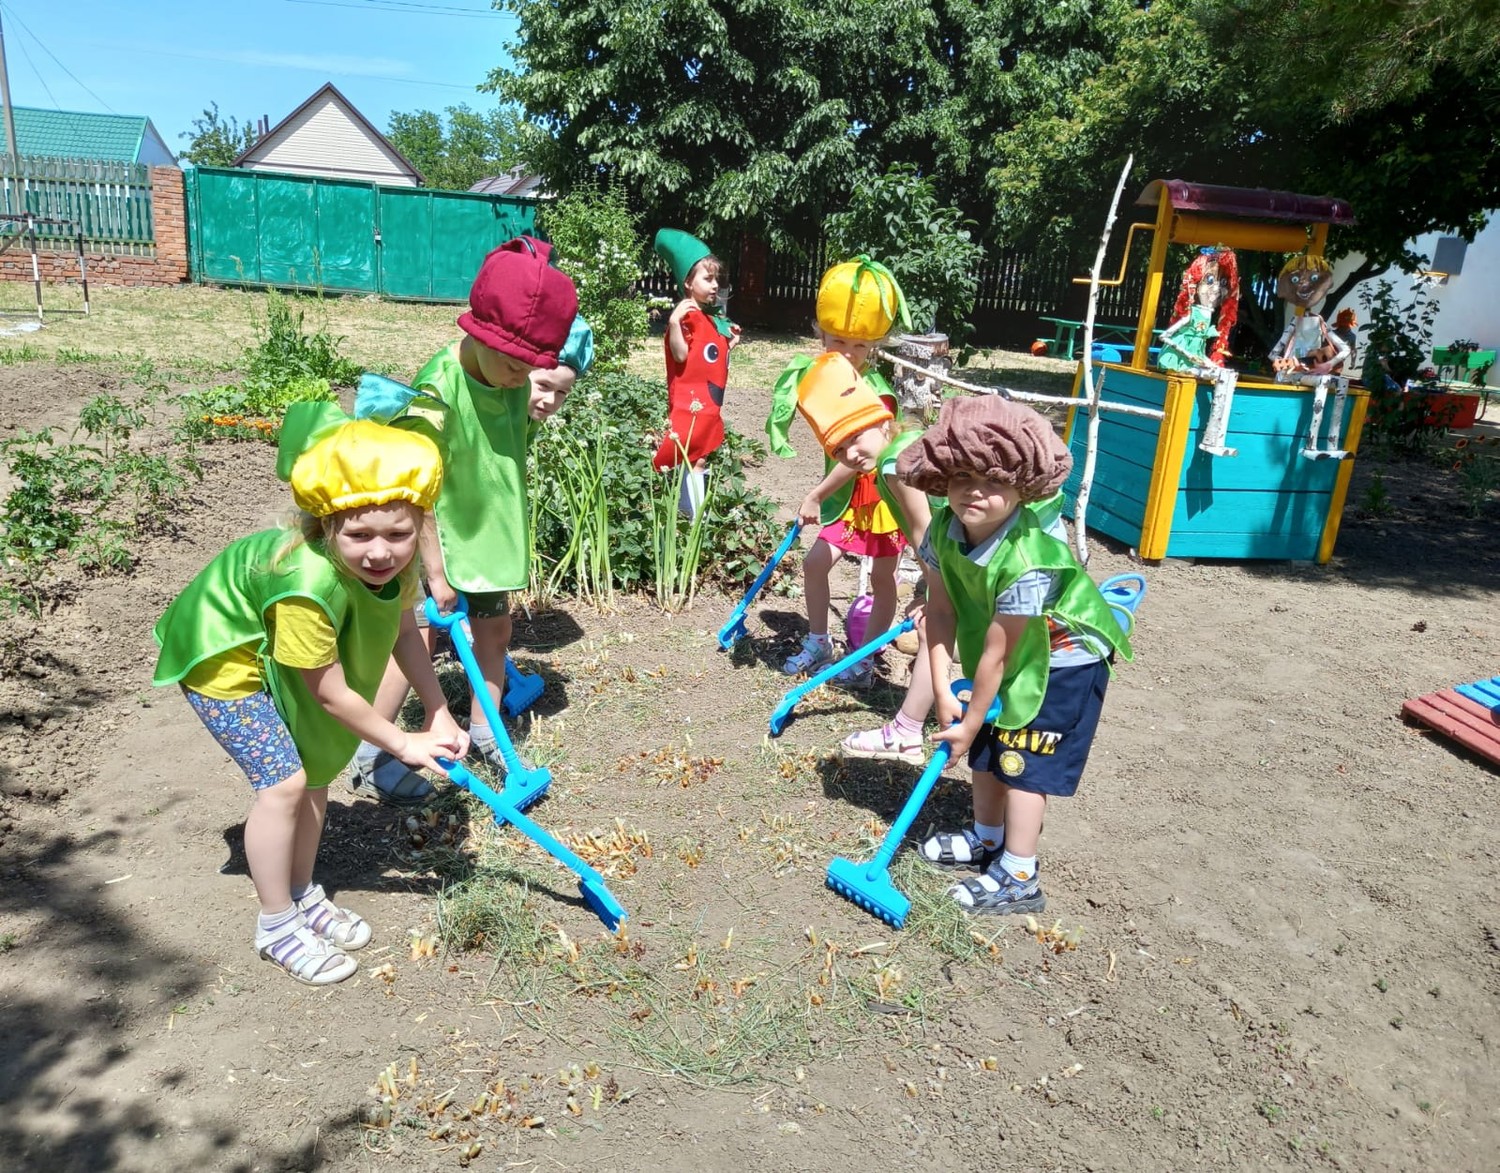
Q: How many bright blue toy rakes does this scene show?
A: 6